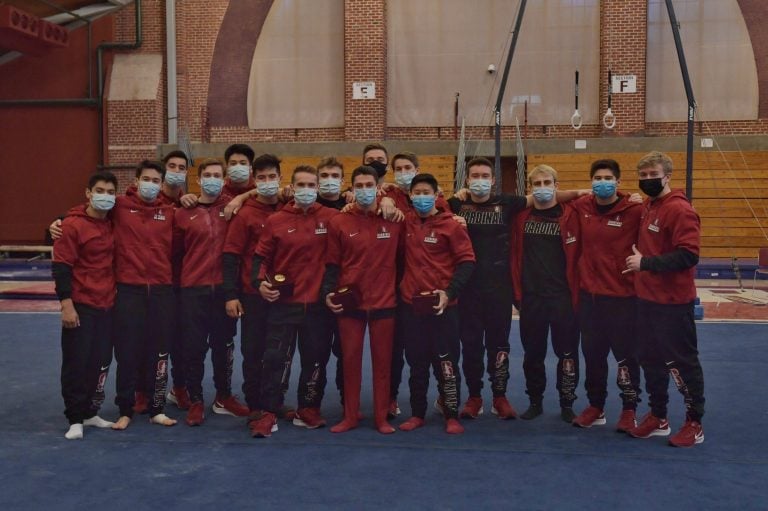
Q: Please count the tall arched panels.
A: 3